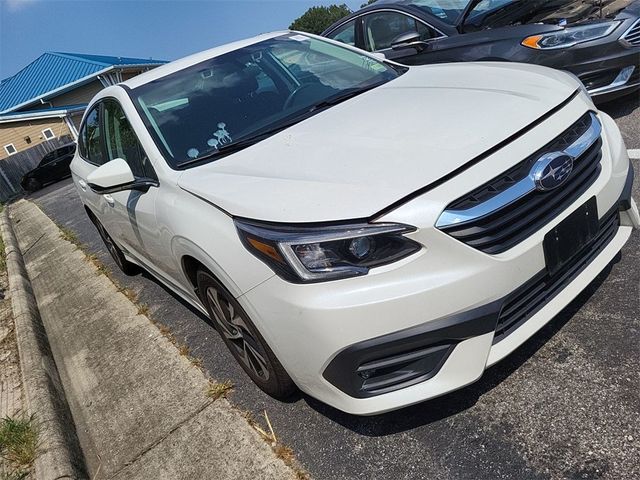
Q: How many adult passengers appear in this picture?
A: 0